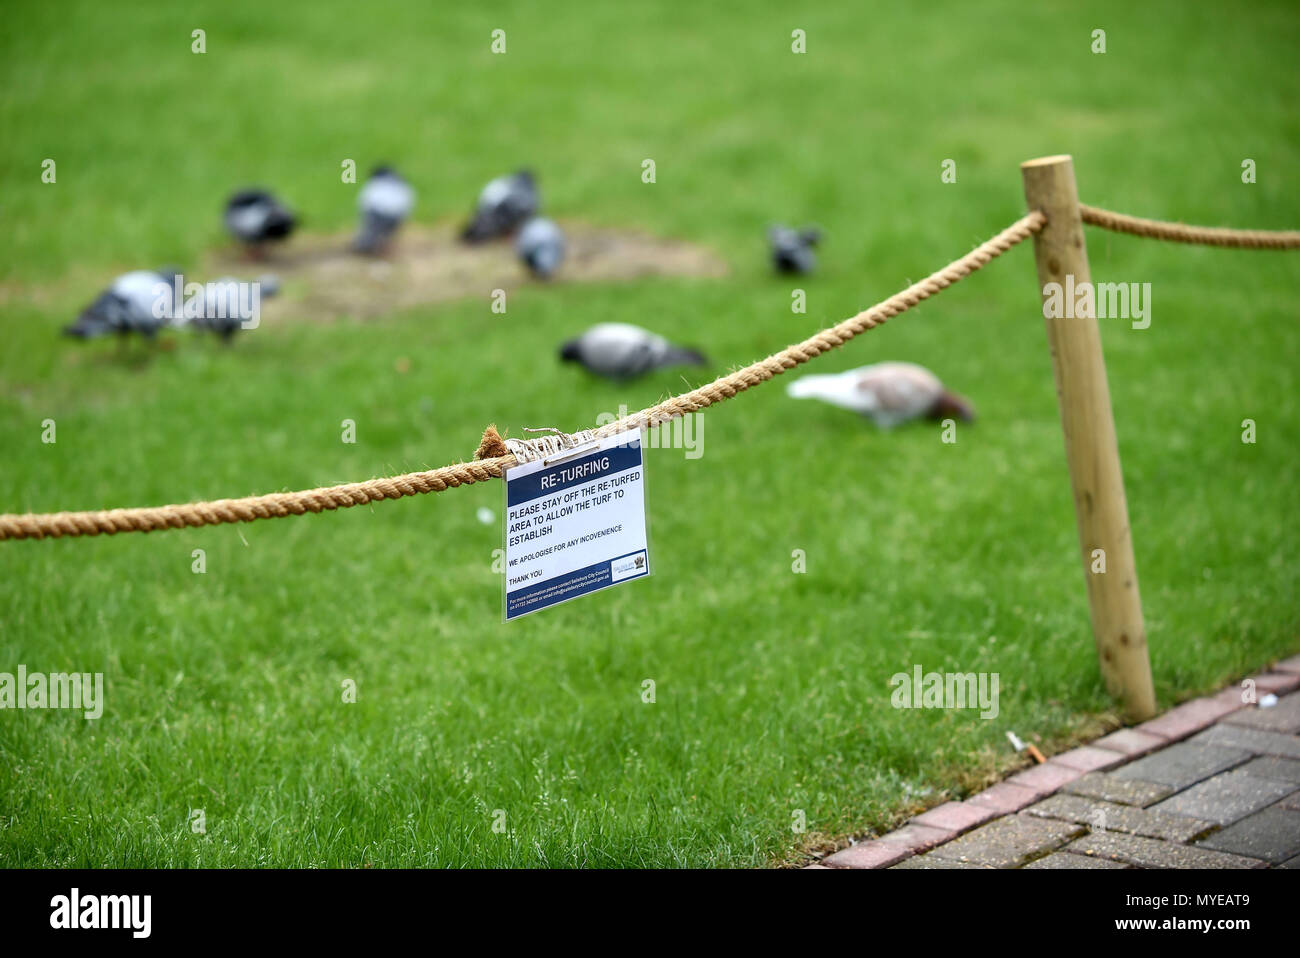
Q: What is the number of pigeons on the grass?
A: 9